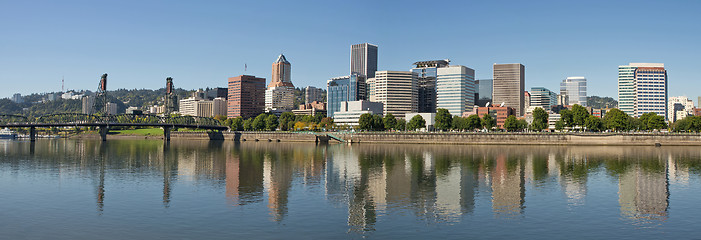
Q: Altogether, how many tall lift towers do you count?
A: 2